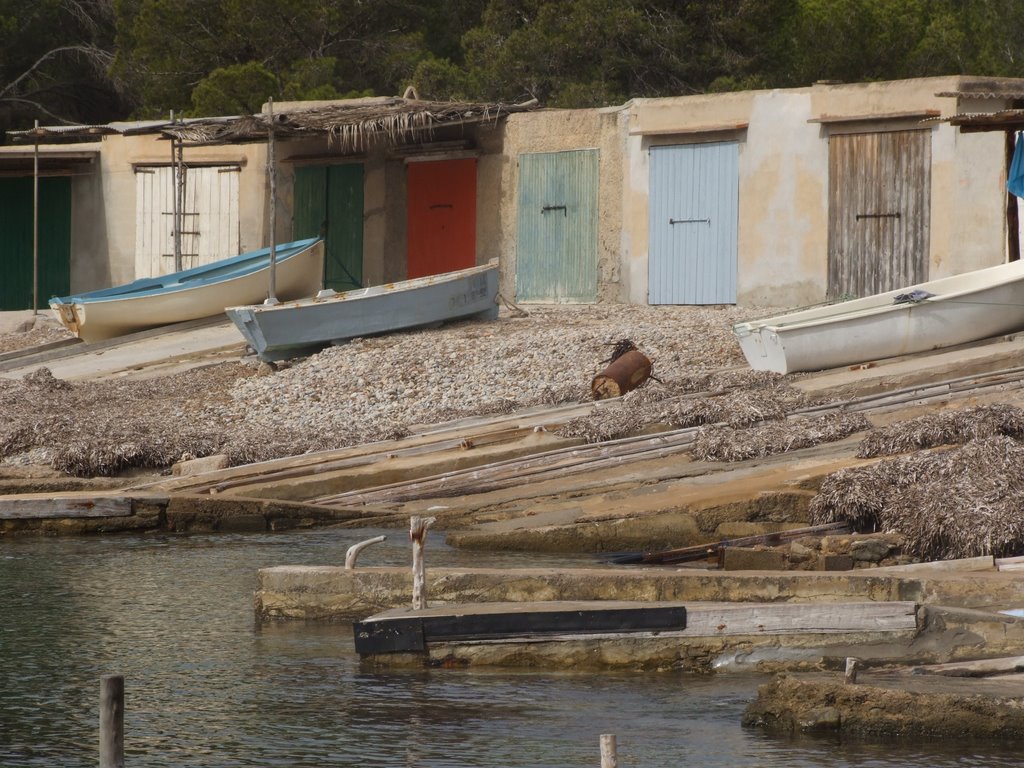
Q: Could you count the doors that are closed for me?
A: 7